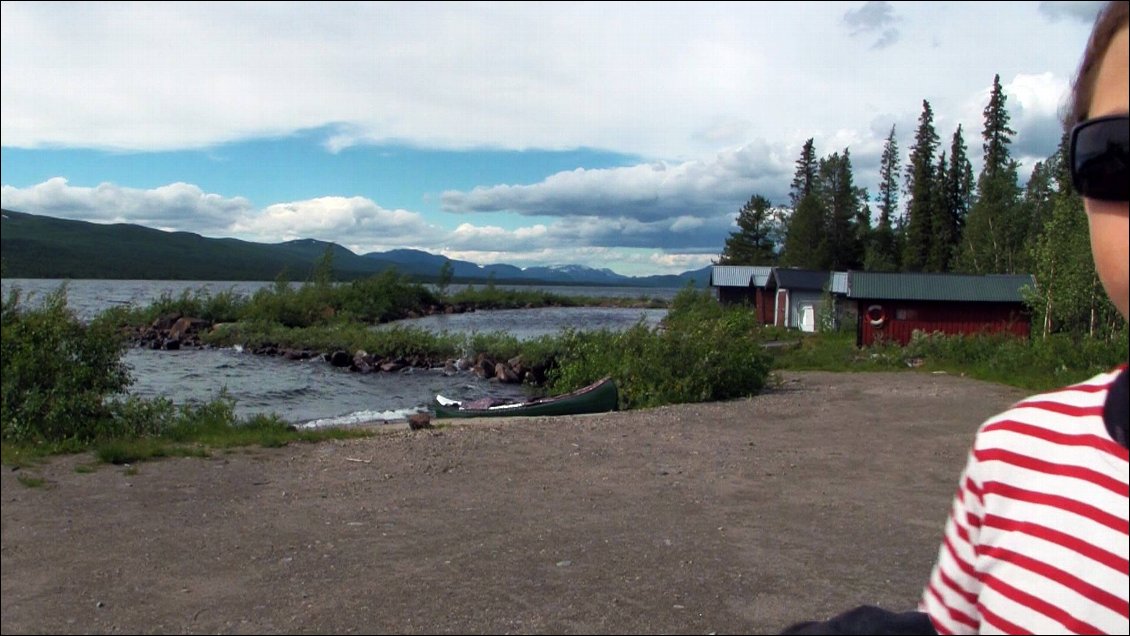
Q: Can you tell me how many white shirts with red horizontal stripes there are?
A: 1